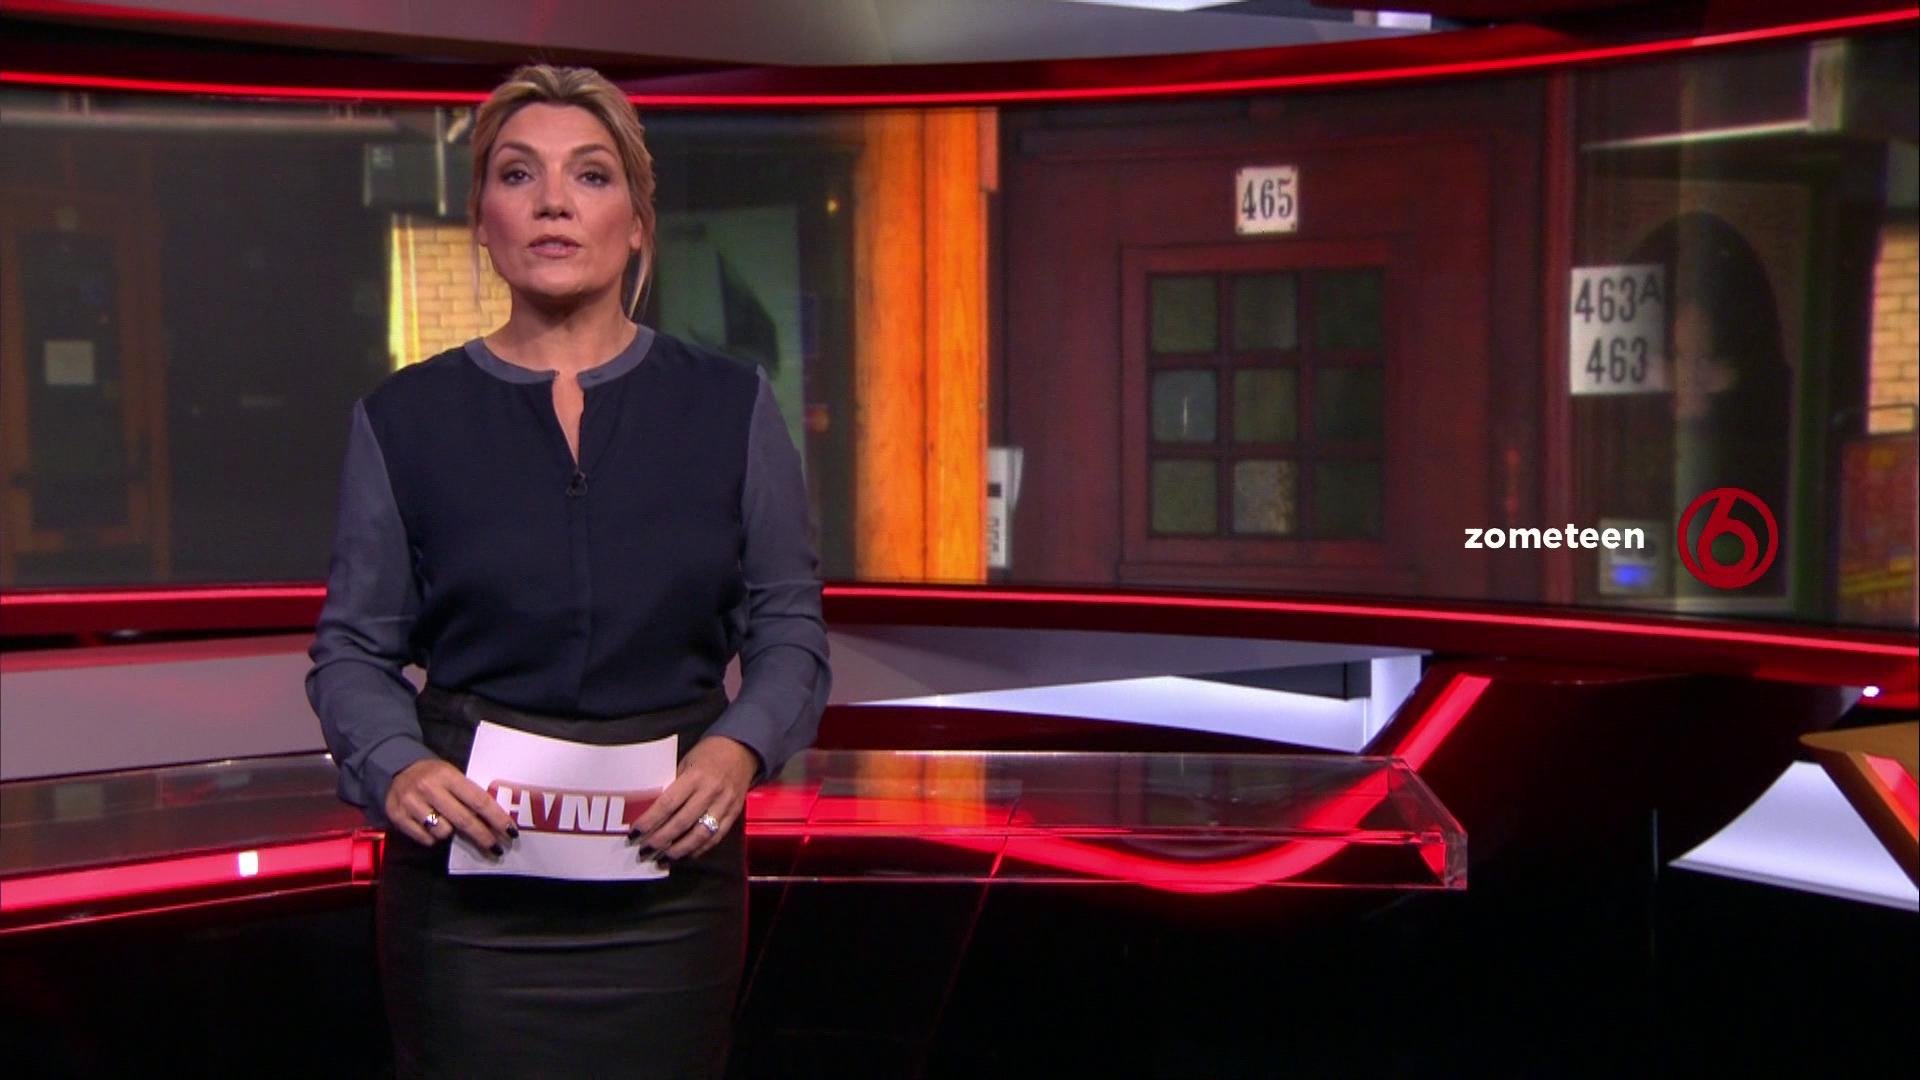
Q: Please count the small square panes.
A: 9